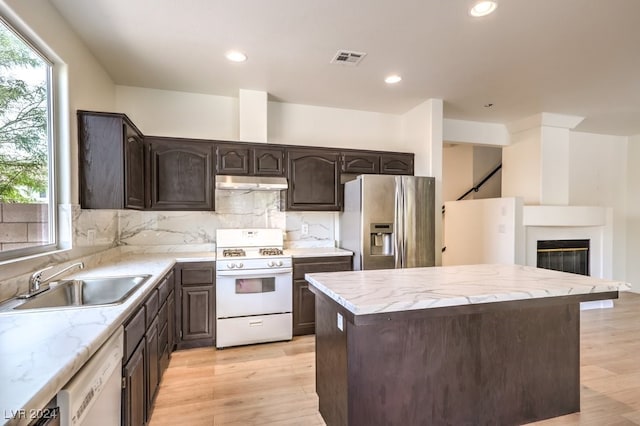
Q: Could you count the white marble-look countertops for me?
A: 3